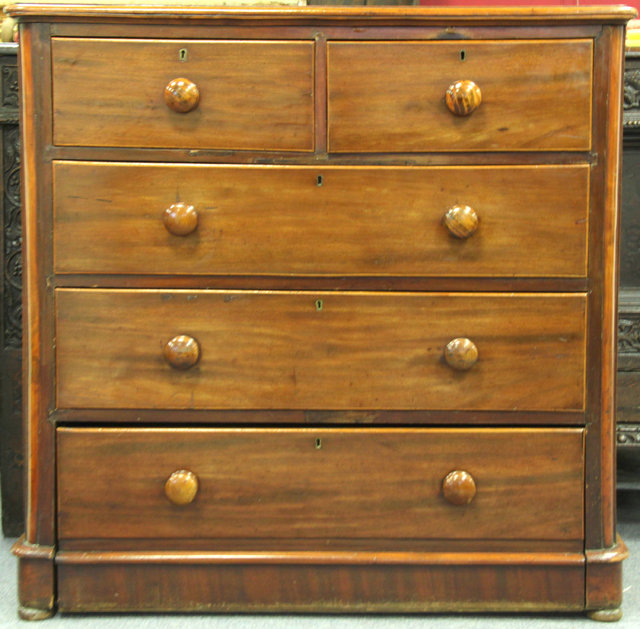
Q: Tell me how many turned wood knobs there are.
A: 8